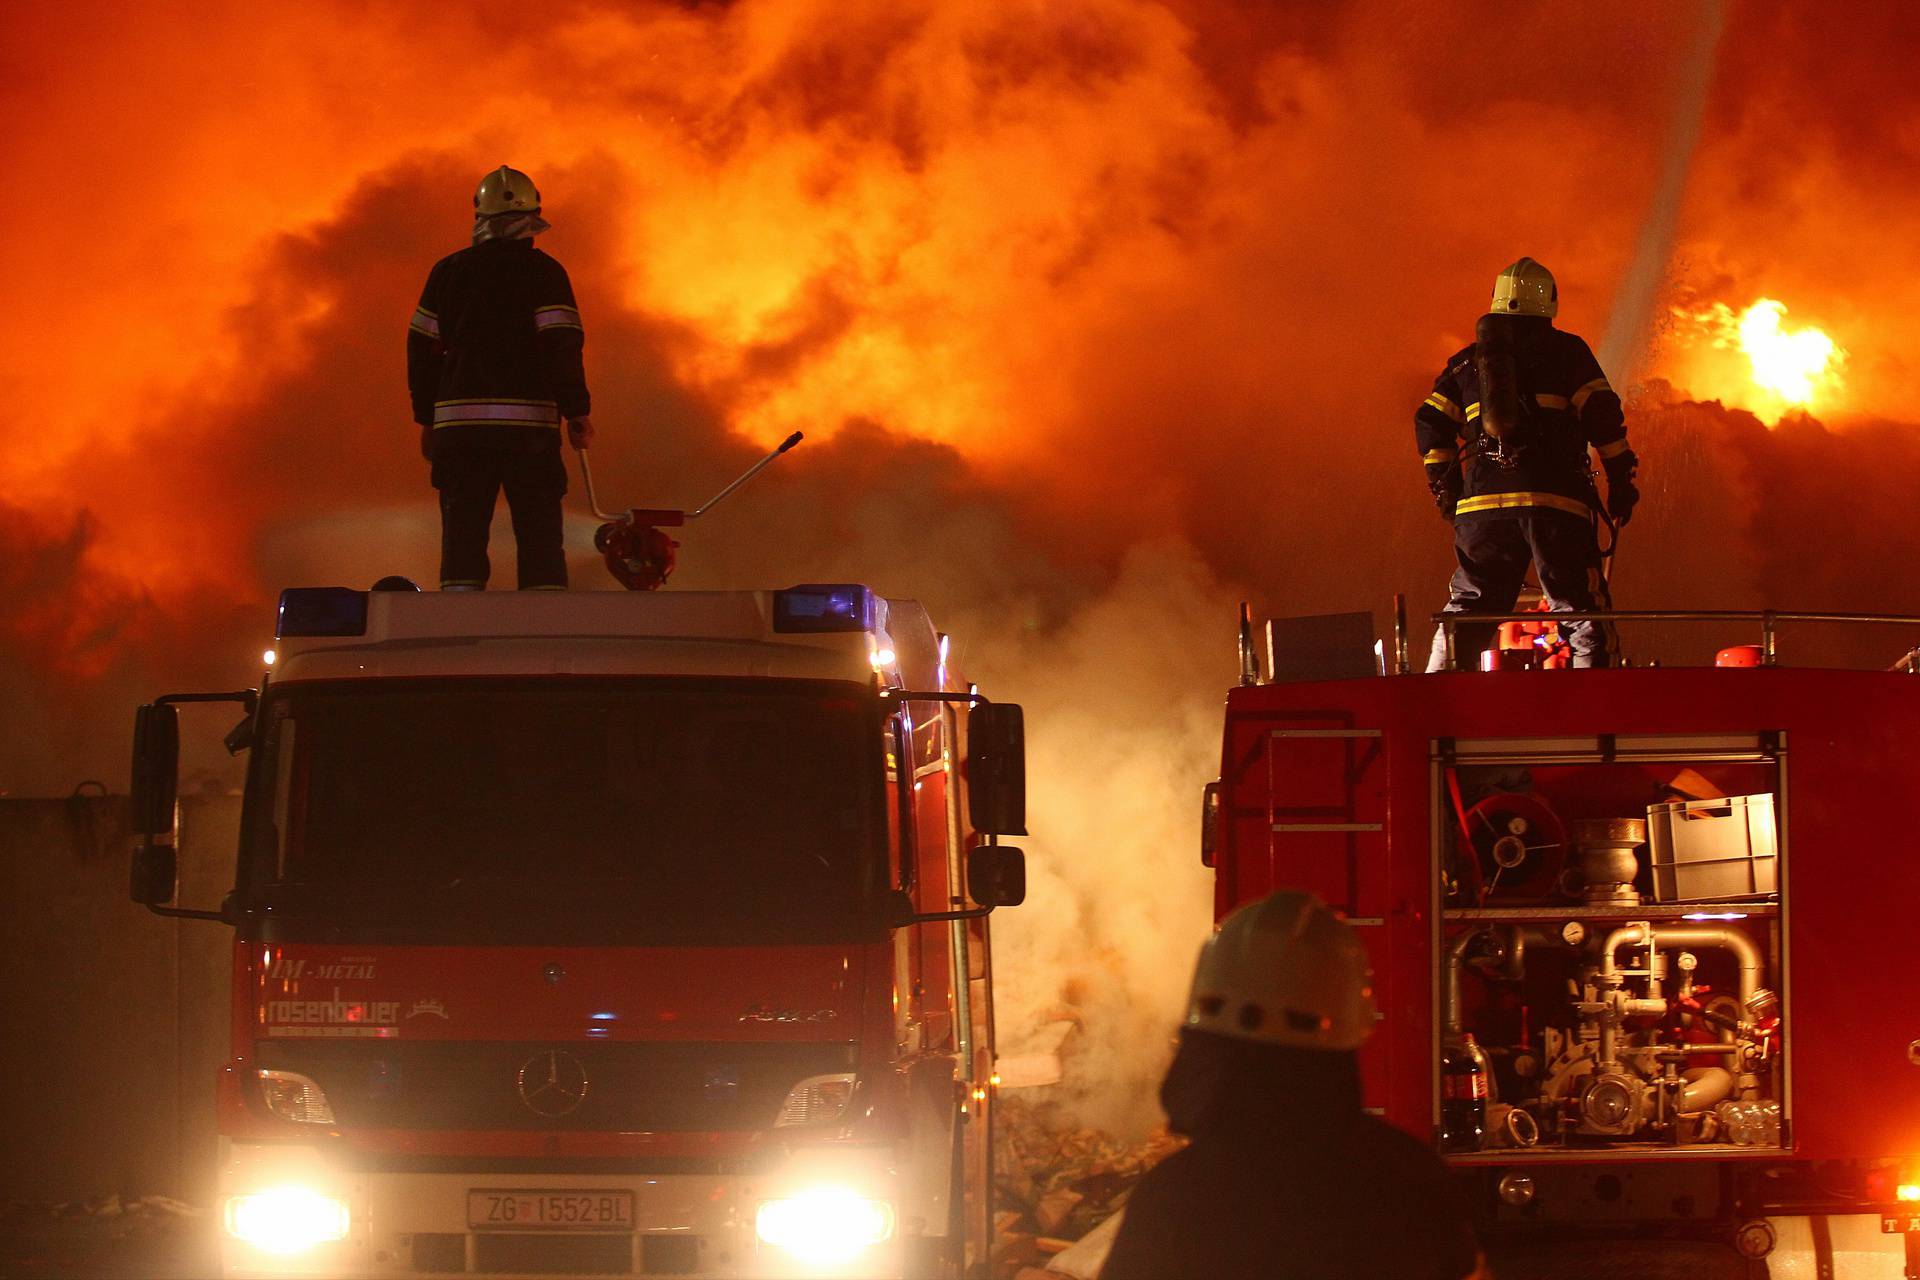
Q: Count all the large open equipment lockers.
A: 1